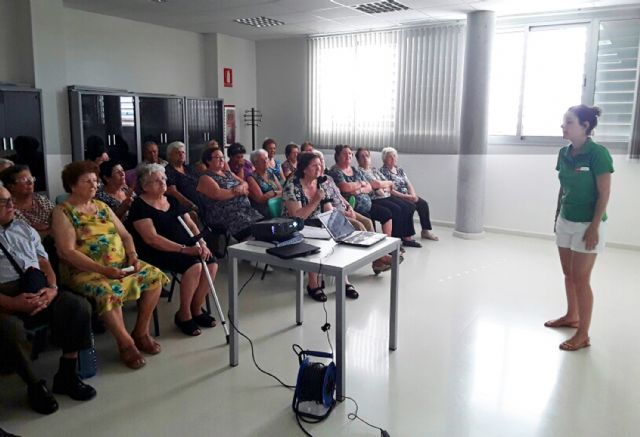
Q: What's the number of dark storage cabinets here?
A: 4